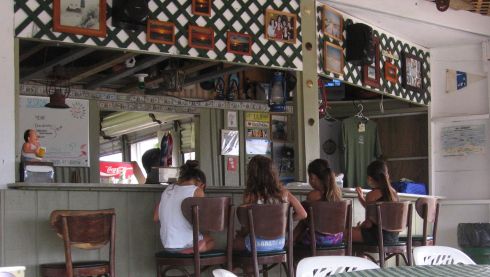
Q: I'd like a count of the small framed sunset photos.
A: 4